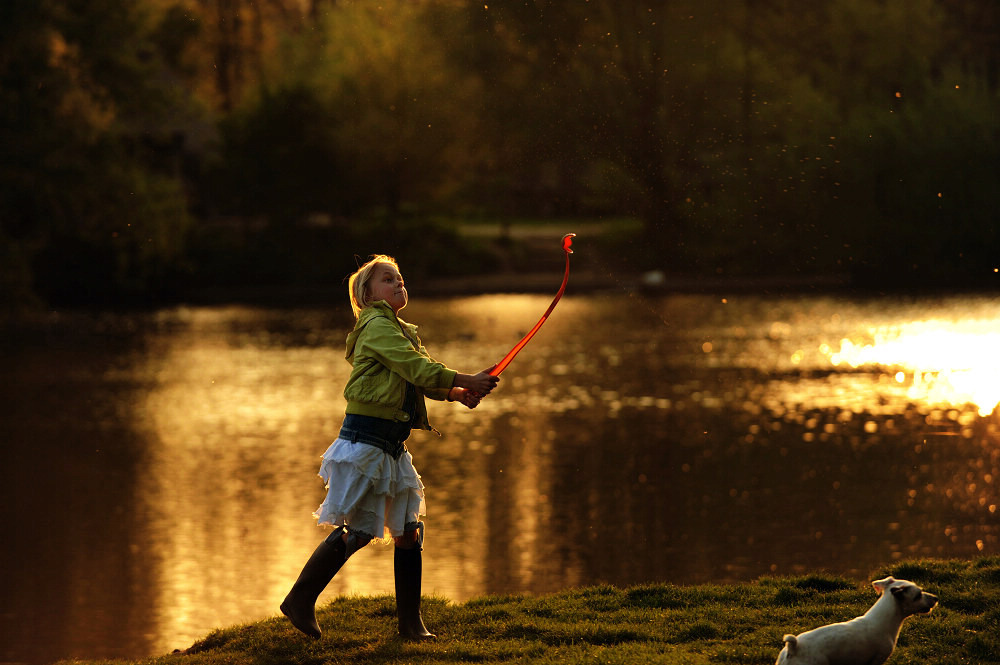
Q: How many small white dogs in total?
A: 1